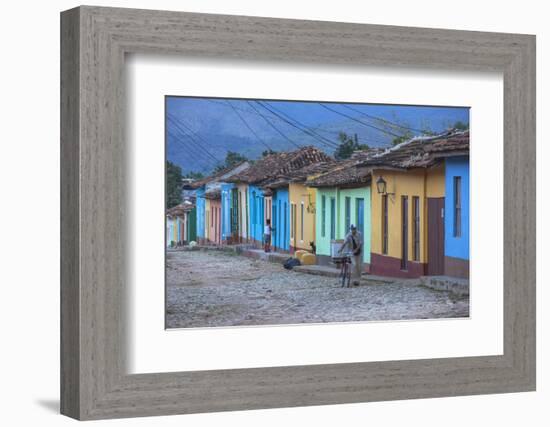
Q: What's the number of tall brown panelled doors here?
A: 1